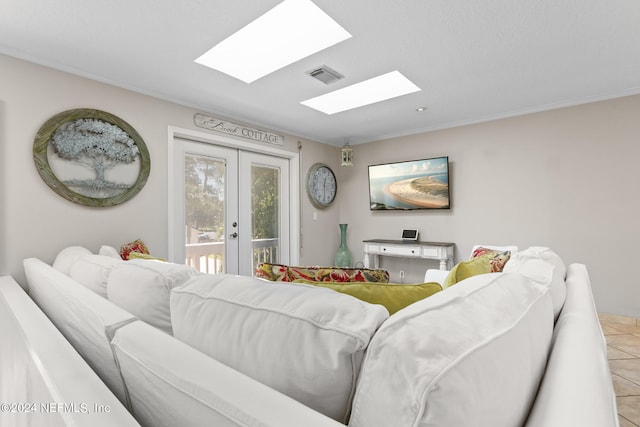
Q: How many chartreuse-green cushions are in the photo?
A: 3